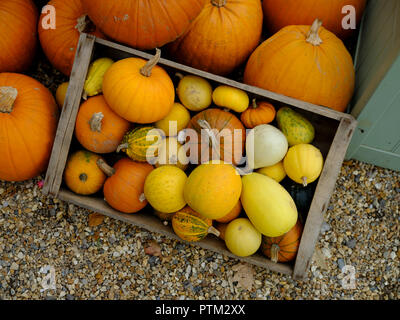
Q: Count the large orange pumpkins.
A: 7